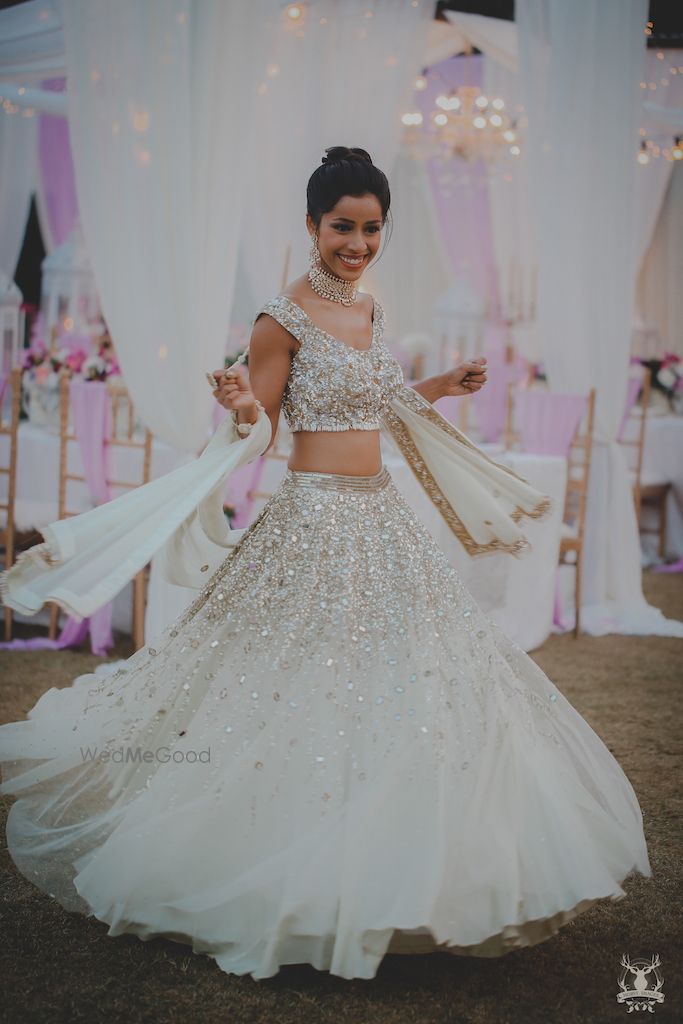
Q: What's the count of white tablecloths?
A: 3